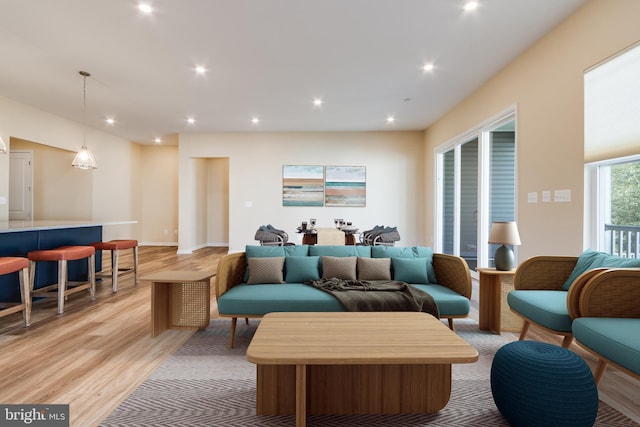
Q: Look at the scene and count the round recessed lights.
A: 10